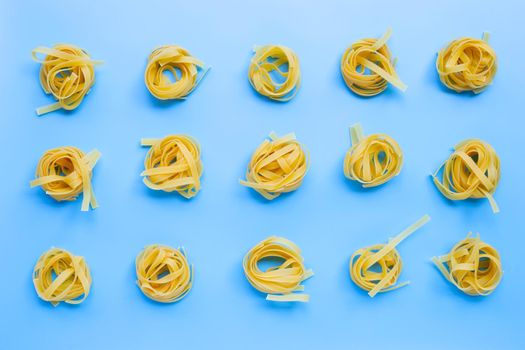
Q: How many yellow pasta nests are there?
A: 15